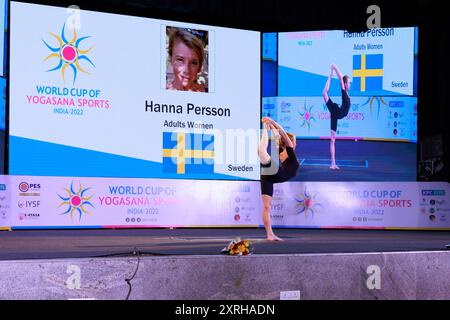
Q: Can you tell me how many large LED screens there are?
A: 2